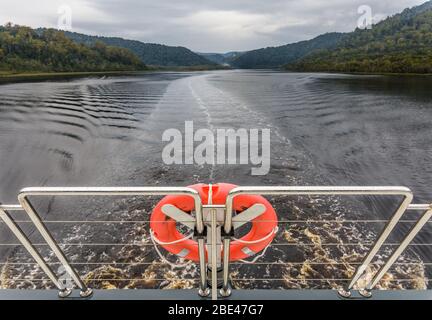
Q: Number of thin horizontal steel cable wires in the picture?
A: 4